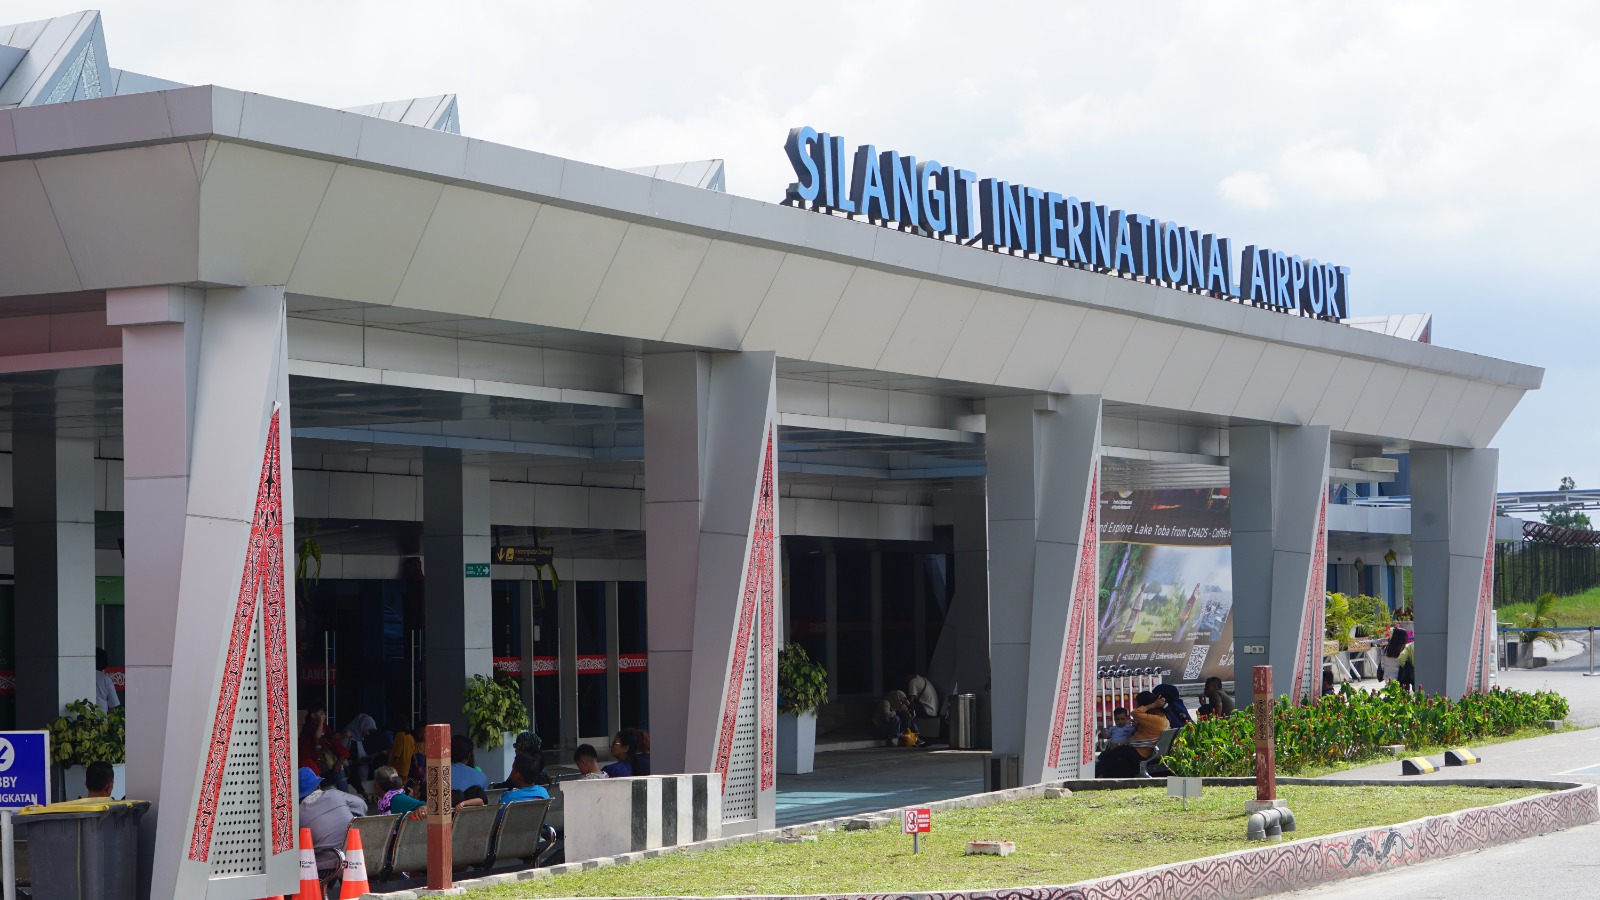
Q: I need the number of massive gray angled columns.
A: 5